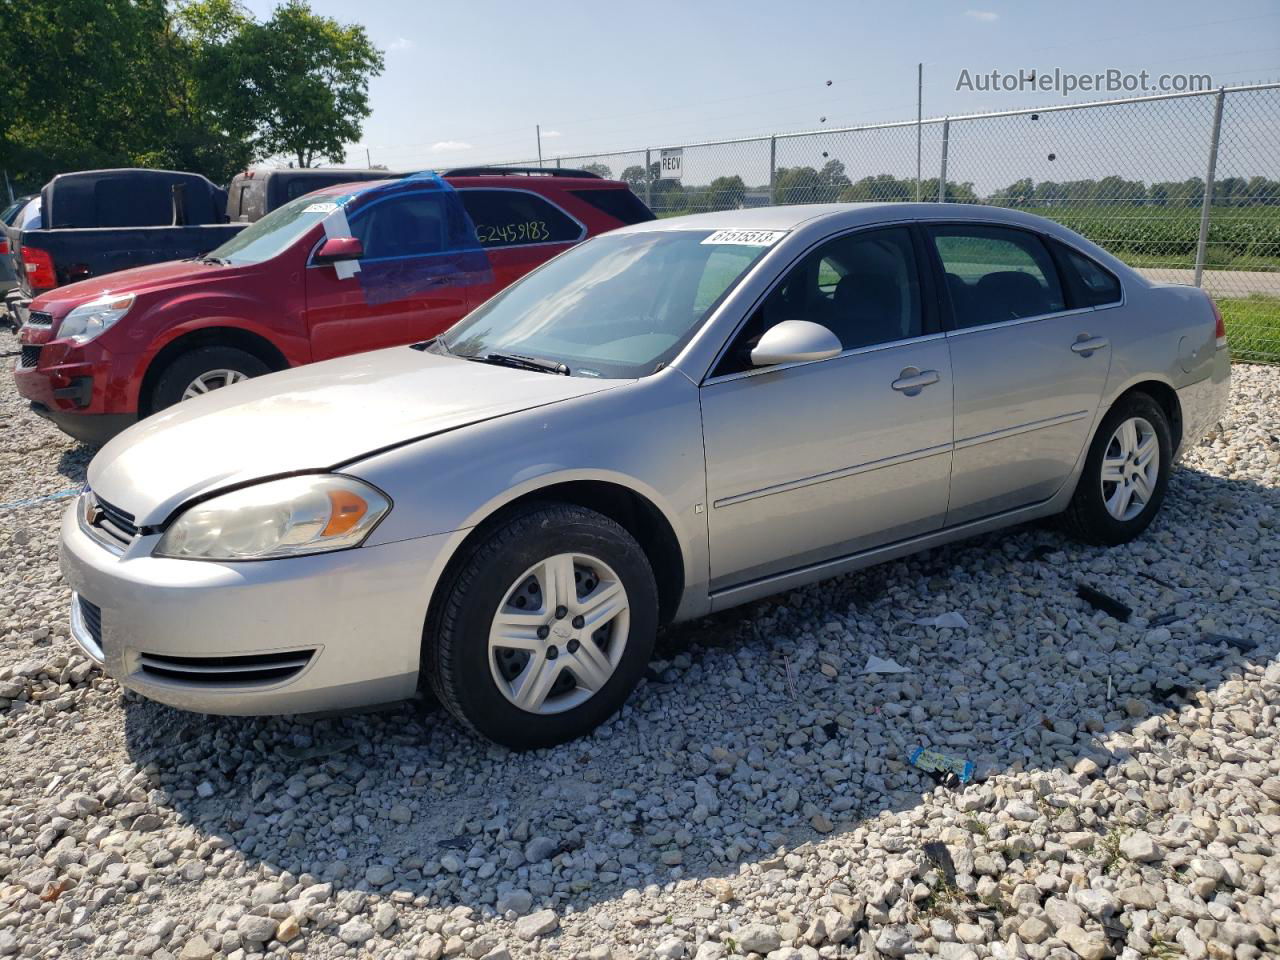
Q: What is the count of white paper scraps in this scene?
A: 2